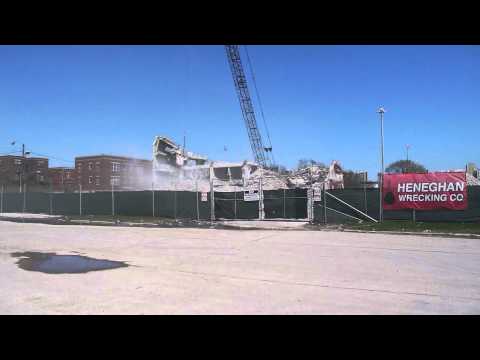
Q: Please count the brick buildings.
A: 3